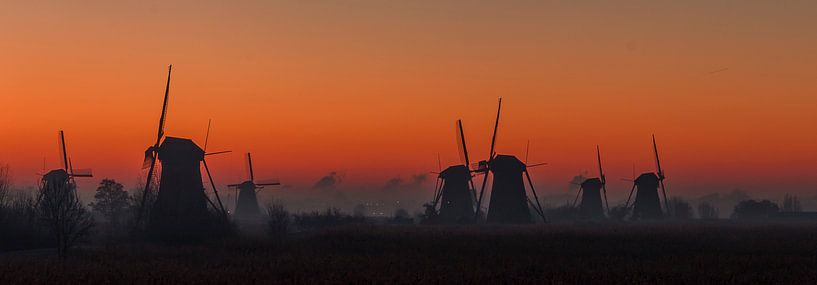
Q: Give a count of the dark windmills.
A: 7